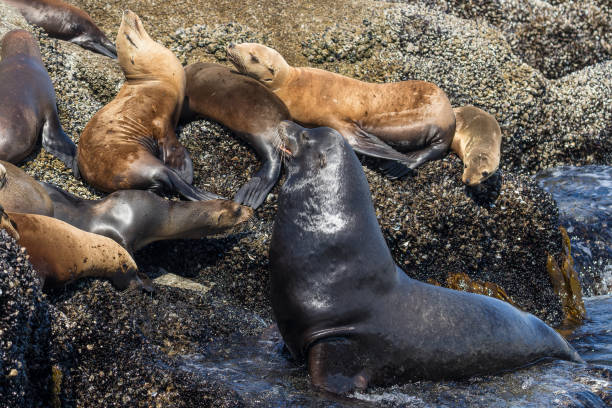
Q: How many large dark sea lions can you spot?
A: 1